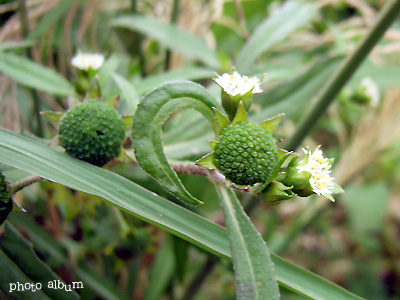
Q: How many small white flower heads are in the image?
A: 4